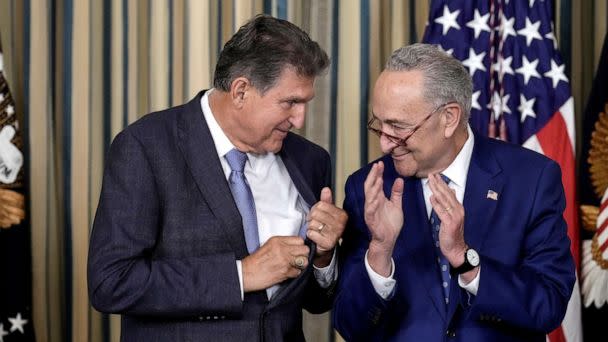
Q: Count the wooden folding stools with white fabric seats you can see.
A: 0